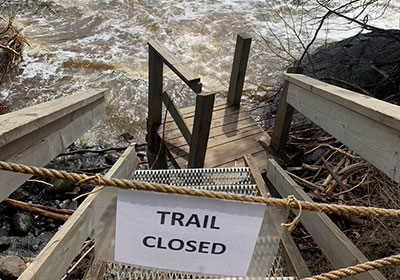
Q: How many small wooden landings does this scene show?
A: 1